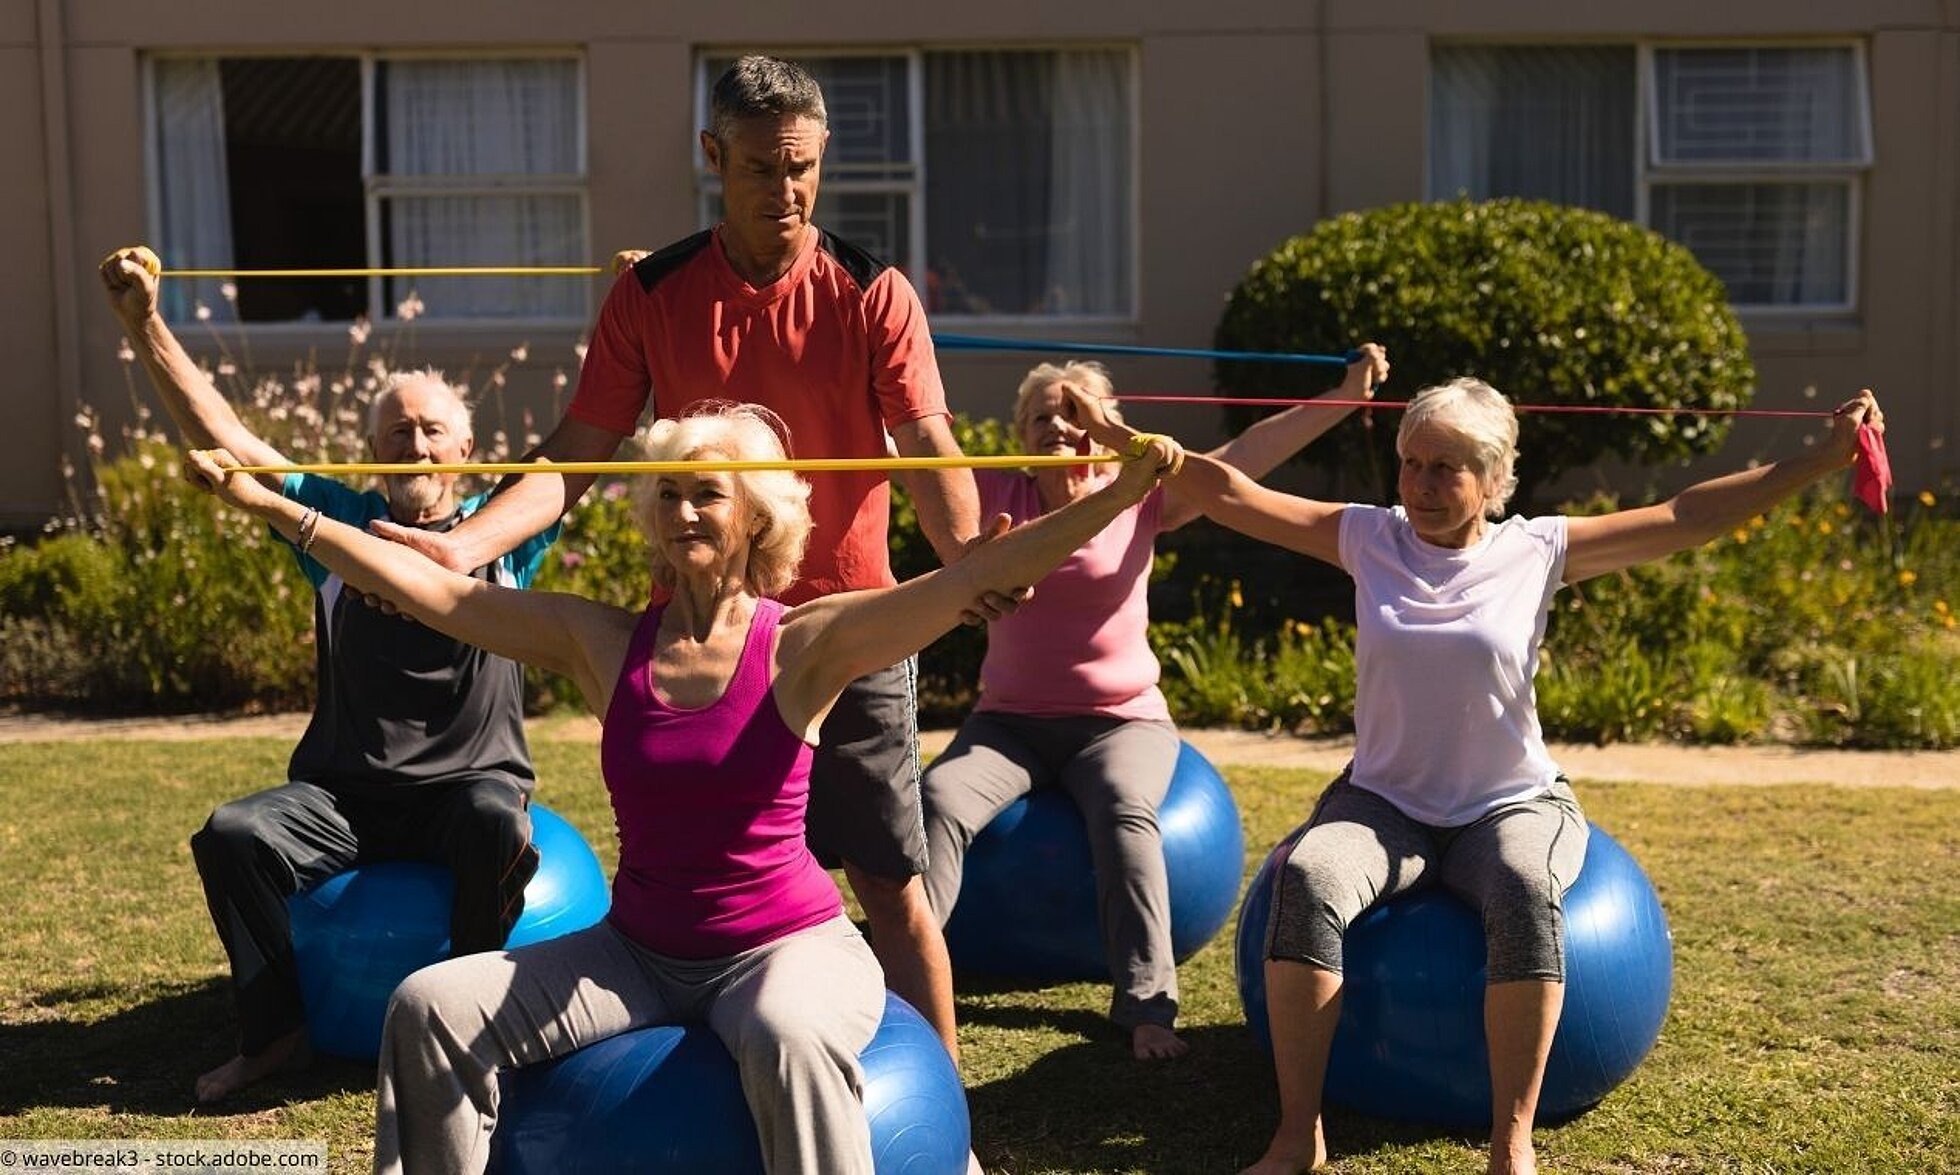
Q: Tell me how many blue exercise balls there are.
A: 4